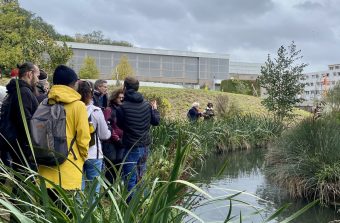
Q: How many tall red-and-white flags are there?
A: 0